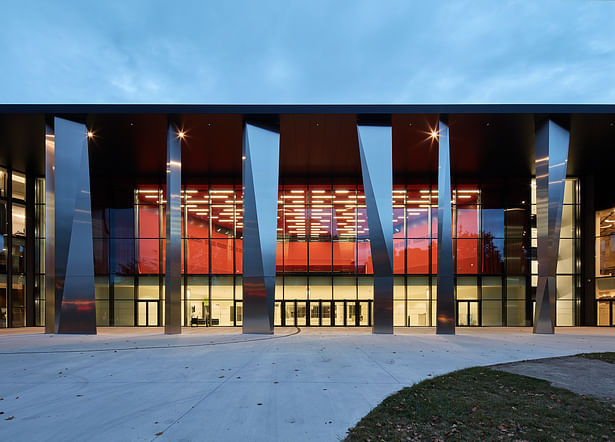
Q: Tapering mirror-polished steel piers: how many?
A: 6